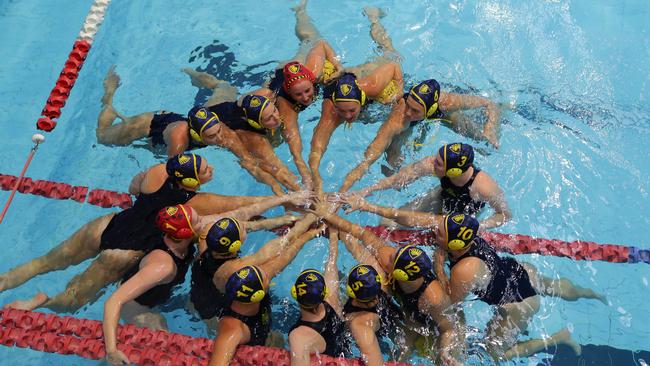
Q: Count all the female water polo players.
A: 14